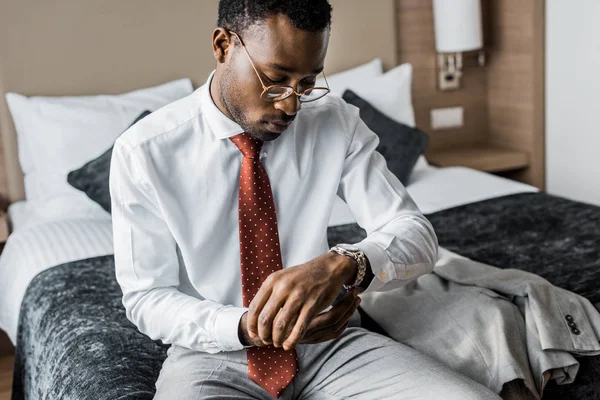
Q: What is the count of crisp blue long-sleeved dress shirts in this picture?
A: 0